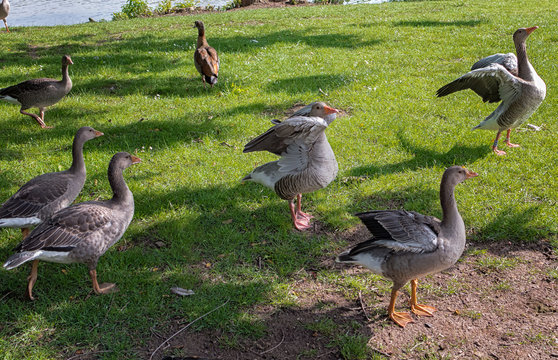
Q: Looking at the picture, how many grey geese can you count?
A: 6